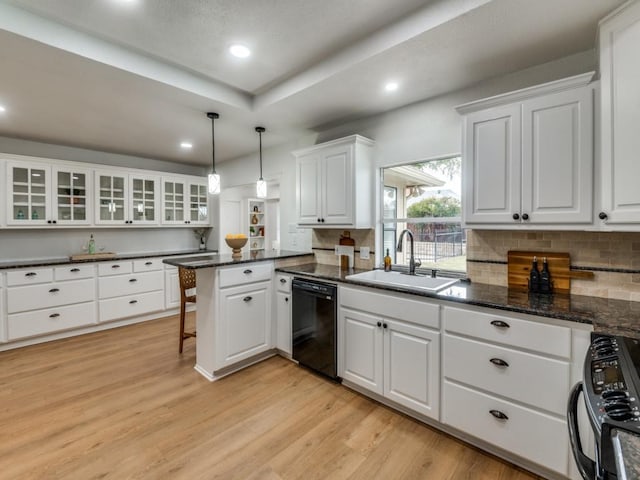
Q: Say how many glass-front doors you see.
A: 6